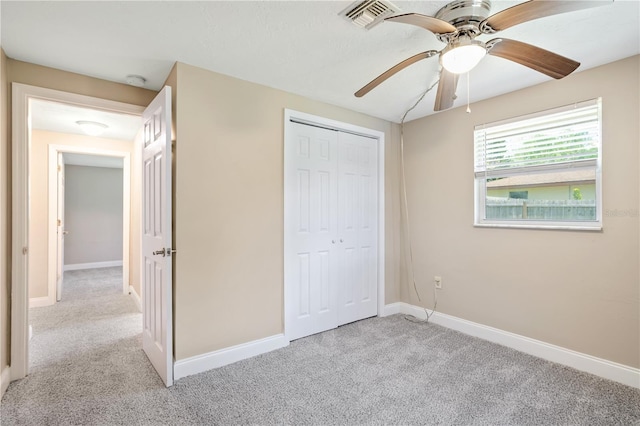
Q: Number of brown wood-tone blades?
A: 5